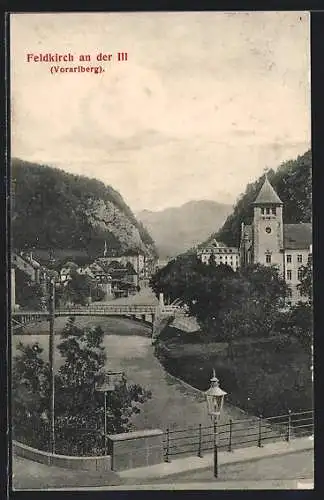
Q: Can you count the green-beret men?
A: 0